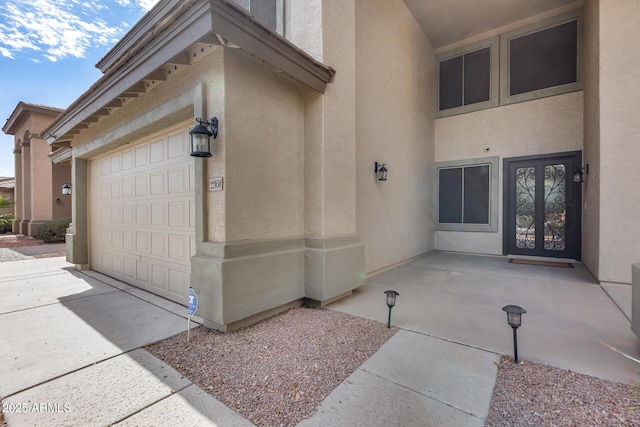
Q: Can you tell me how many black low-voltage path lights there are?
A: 2